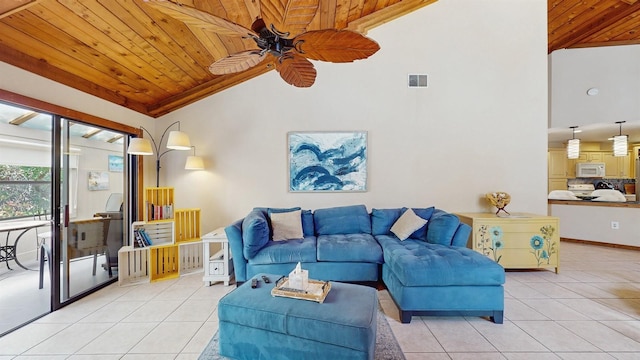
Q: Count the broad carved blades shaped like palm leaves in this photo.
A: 5